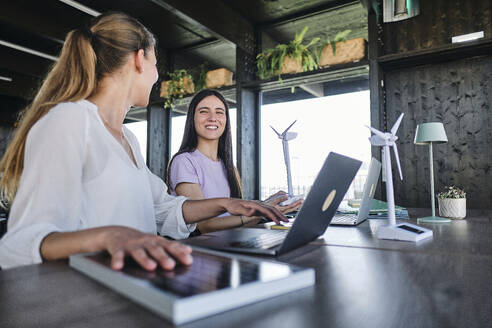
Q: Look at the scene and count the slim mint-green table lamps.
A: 1